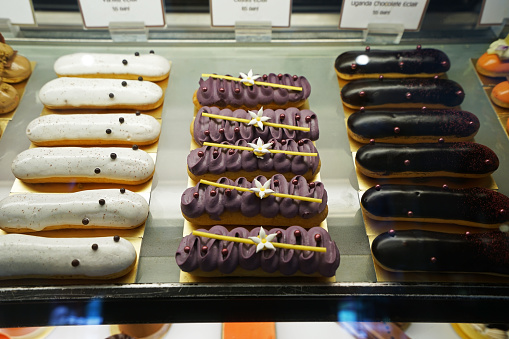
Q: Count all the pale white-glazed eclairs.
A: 6